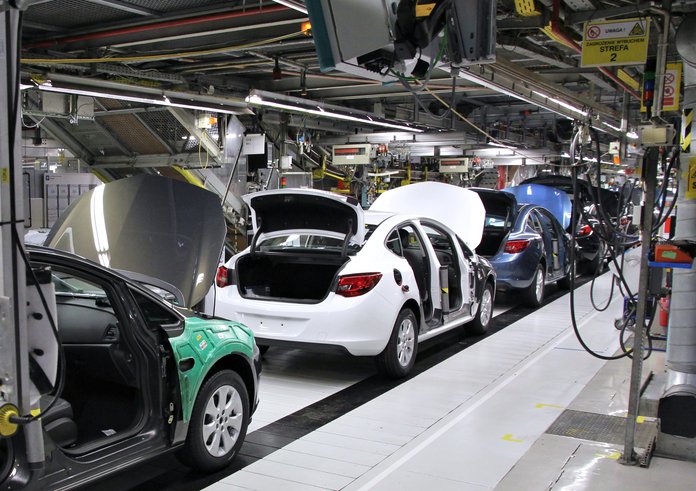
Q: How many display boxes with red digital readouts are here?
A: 2